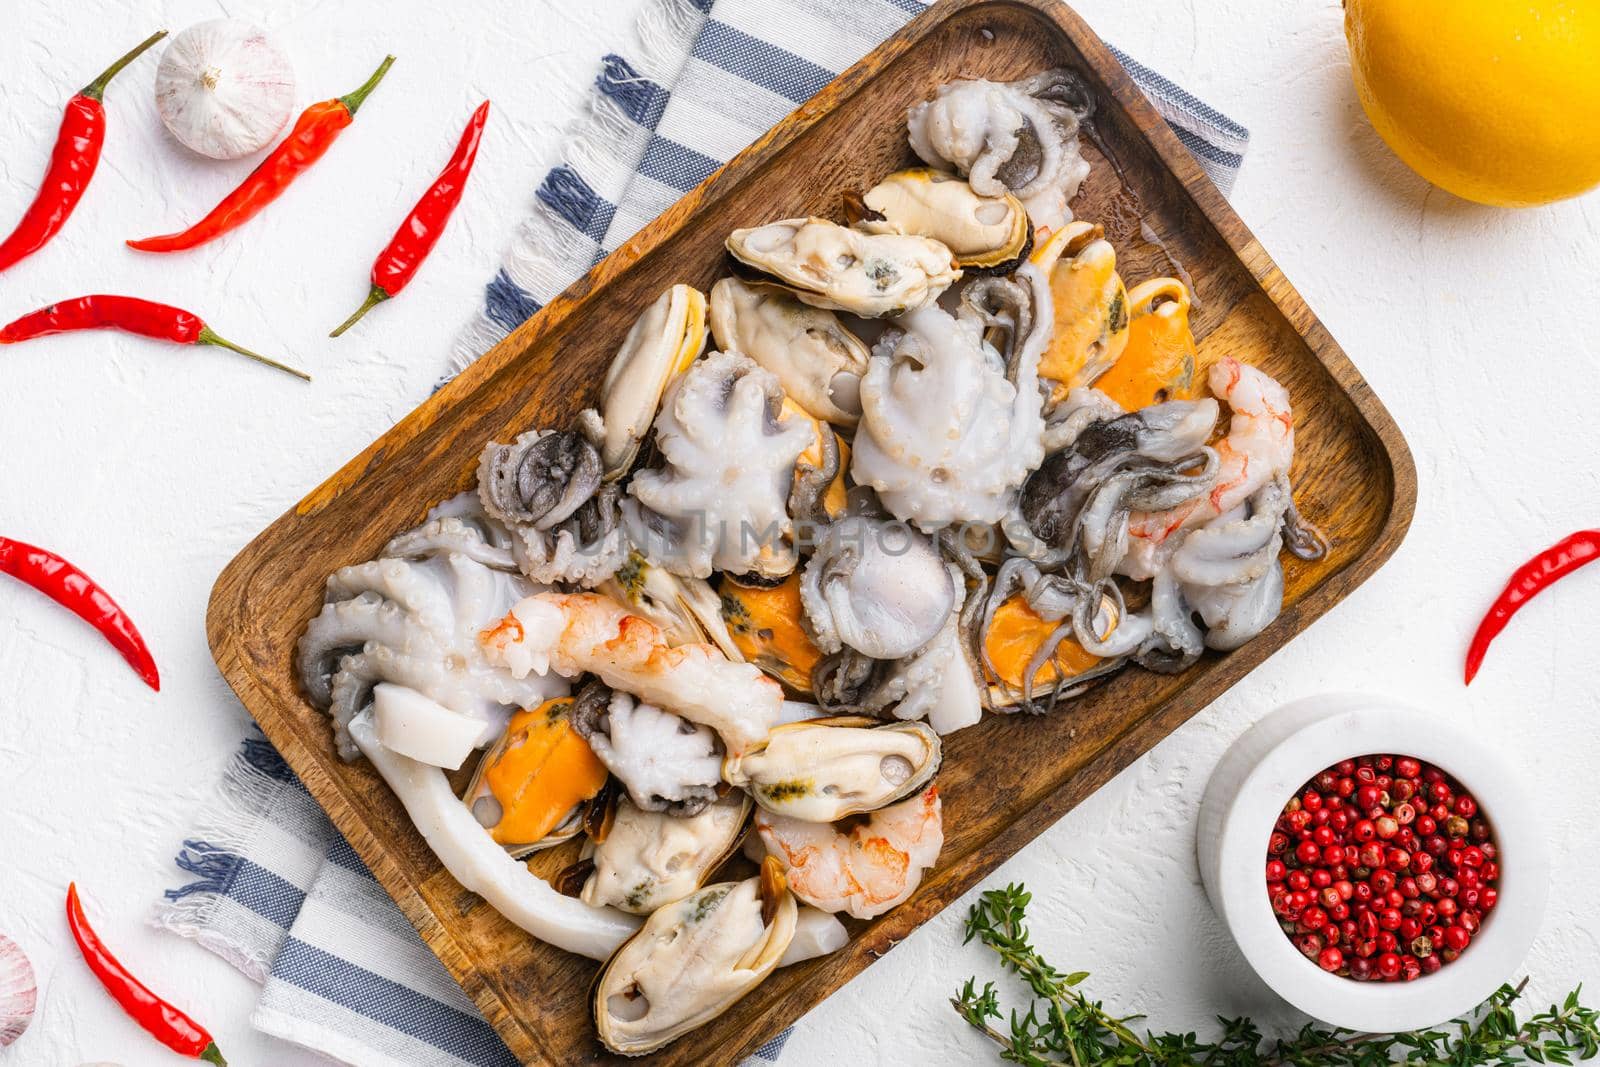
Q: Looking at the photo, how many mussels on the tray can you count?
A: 14